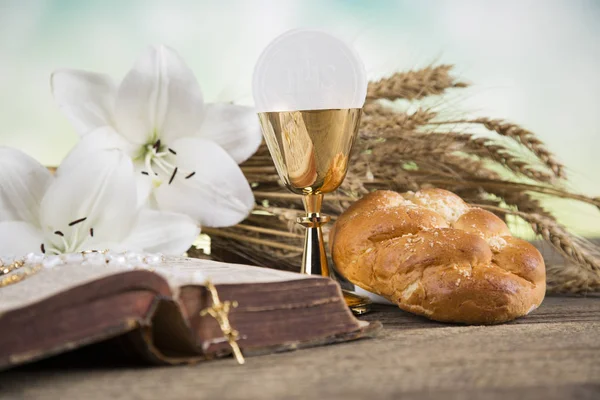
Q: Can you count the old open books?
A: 1